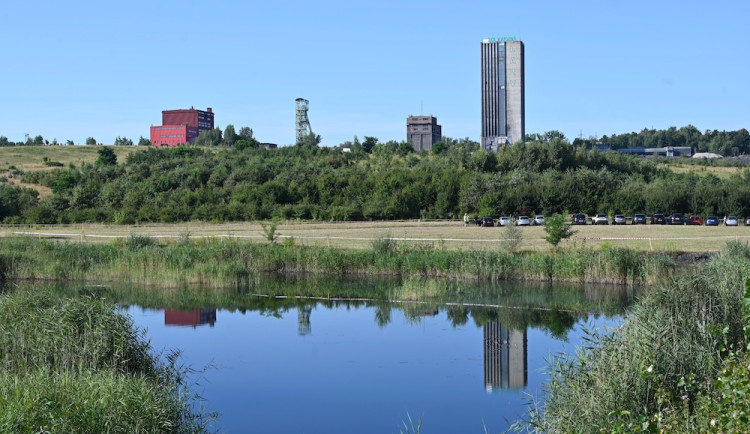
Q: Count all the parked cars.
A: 14